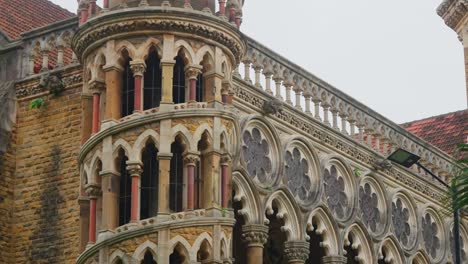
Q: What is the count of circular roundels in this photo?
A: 7